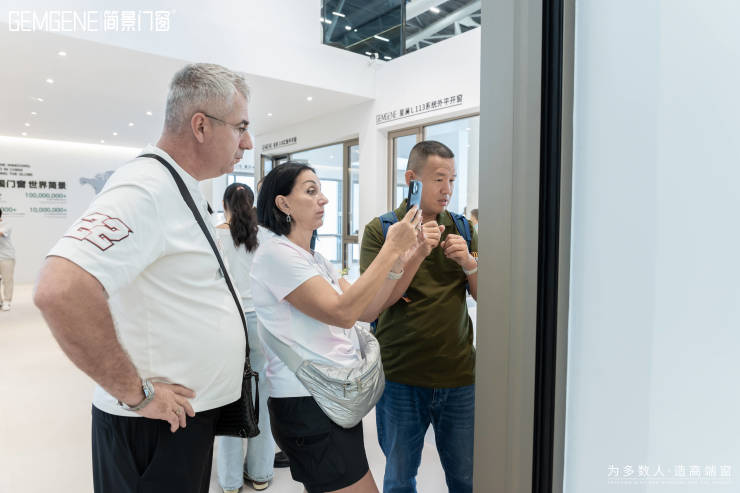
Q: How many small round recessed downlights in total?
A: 12